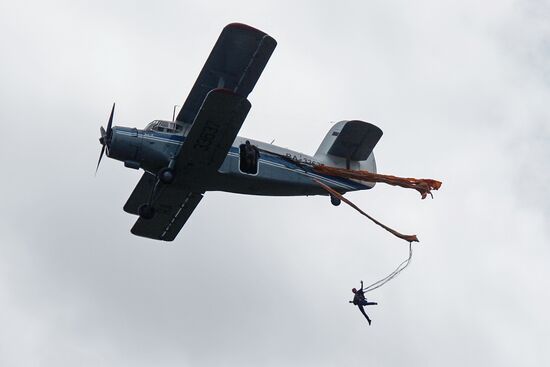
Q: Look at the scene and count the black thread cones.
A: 0